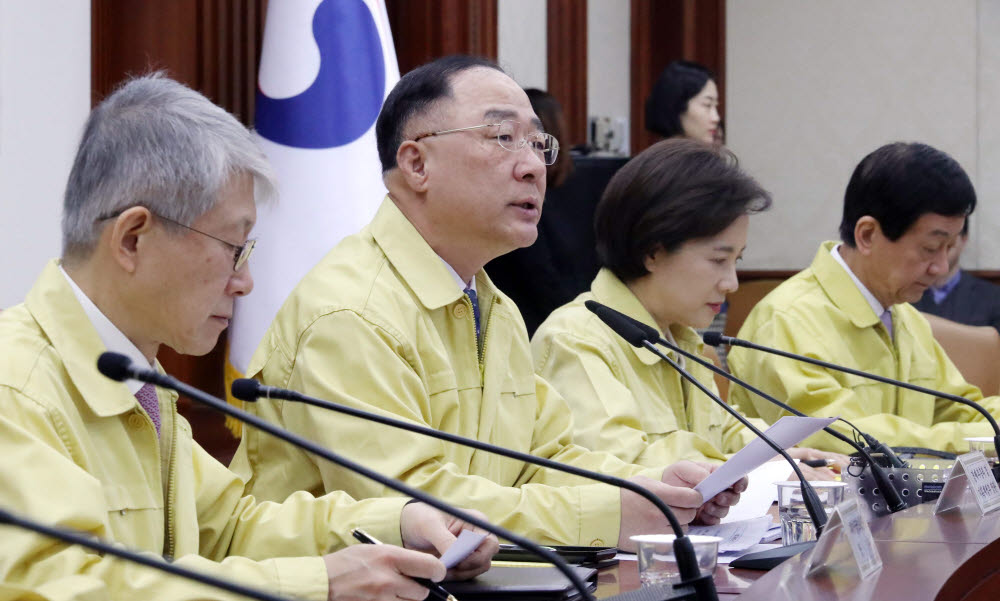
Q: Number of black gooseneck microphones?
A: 6